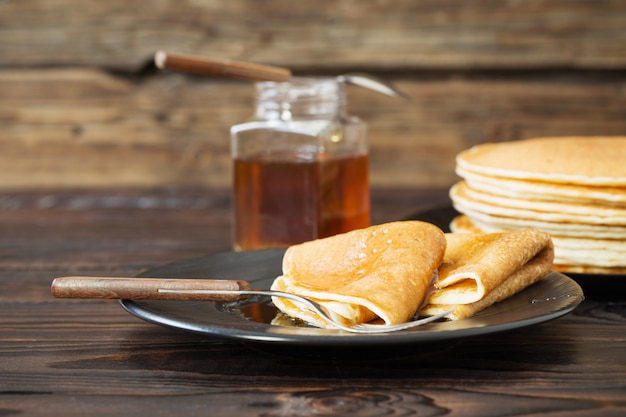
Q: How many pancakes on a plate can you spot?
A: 2